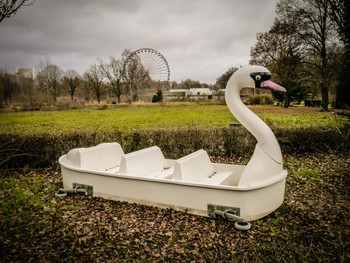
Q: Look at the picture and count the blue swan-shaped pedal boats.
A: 0